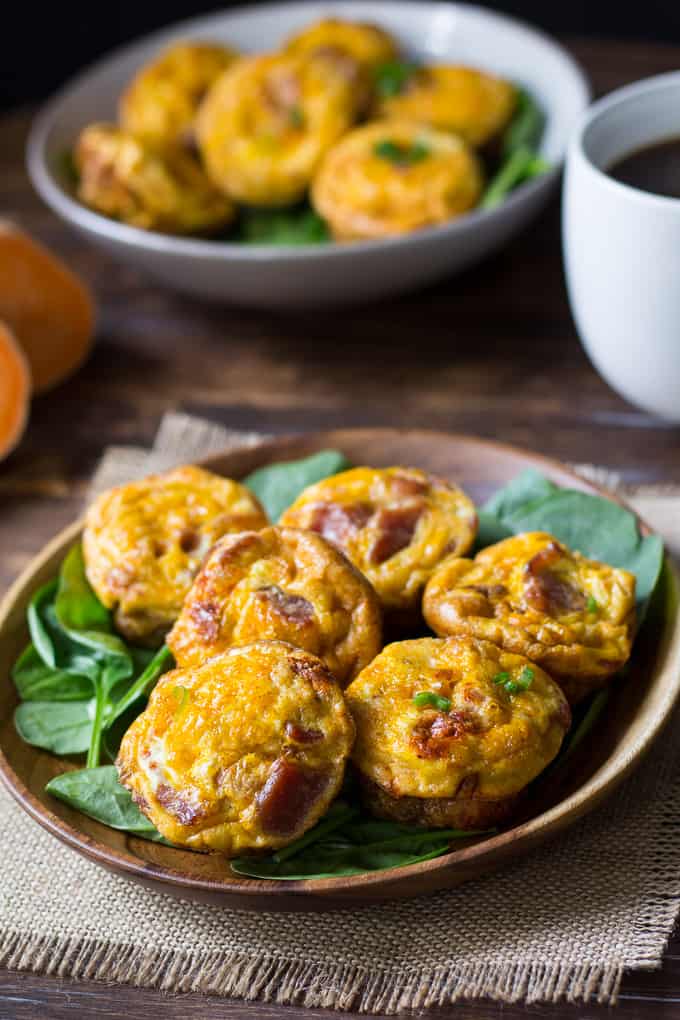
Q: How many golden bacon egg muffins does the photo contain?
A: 12